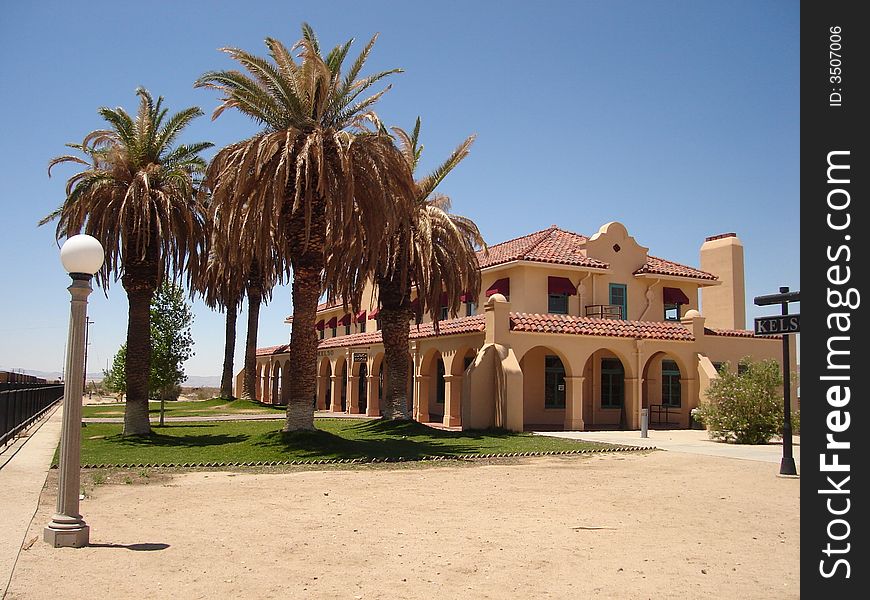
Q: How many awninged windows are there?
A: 11